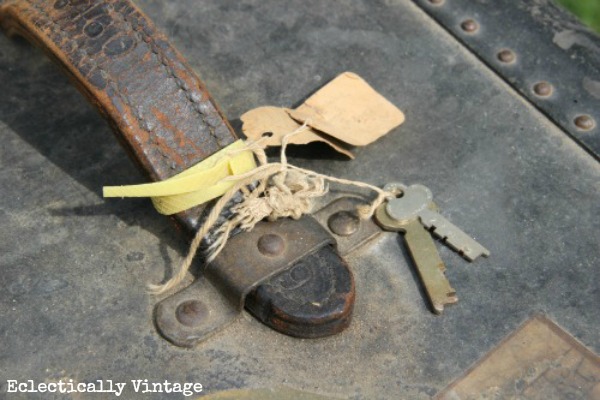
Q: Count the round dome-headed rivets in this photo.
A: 8